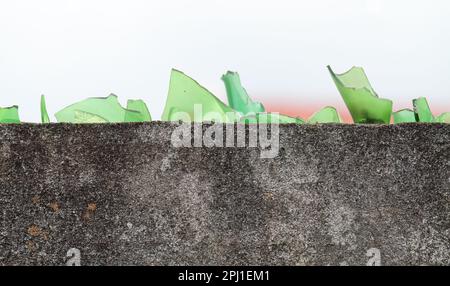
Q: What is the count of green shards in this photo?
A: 12